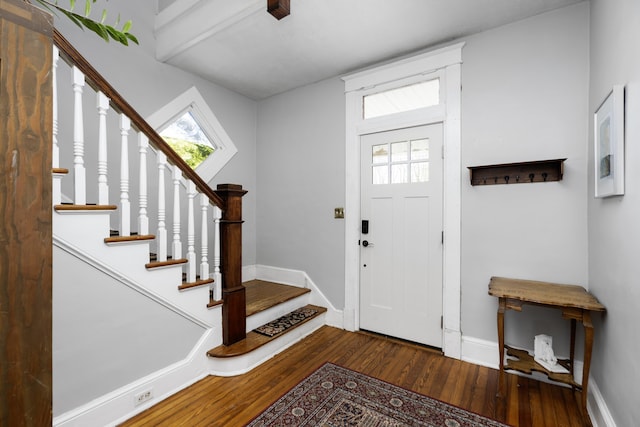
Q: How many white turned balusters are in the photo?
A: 10